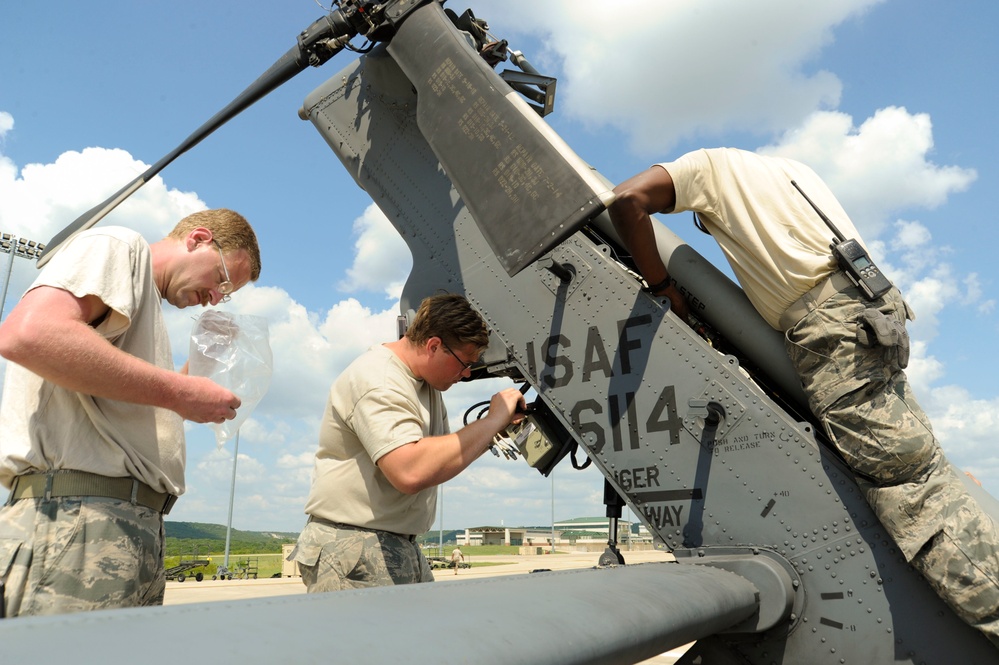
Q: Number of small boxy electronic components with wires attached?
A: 1